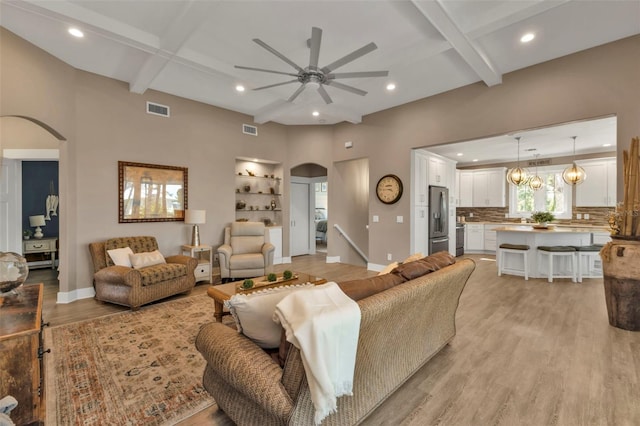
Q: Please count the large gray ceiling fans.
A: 1